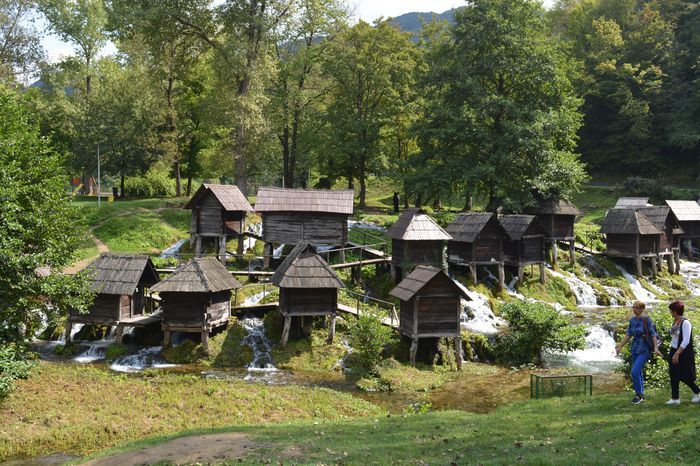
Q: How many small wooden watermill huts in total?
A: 14